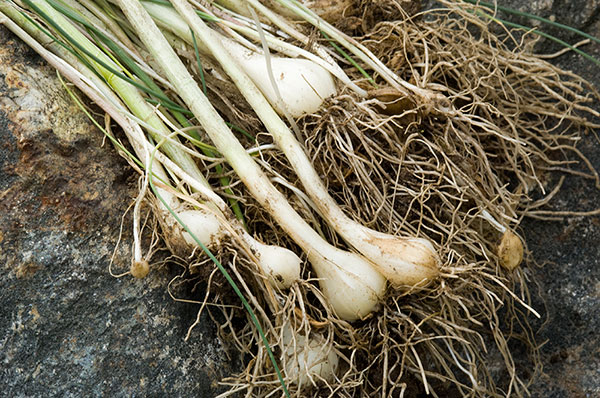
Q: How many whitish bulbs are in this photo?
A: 6